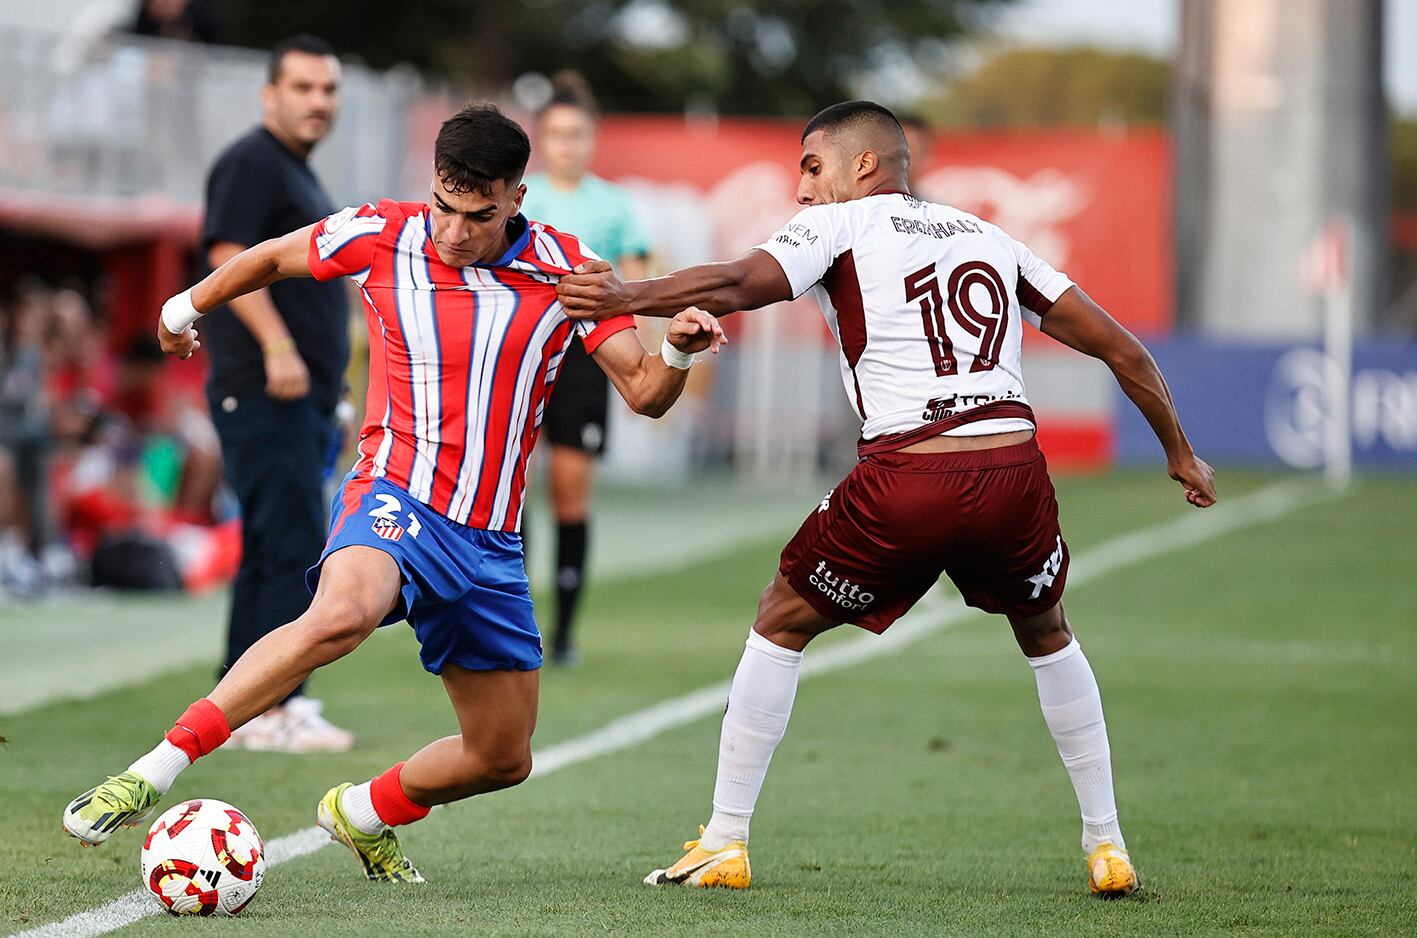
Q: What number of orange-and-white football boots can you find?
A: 2